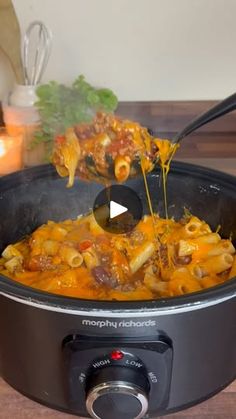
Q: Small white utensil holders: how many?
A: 1